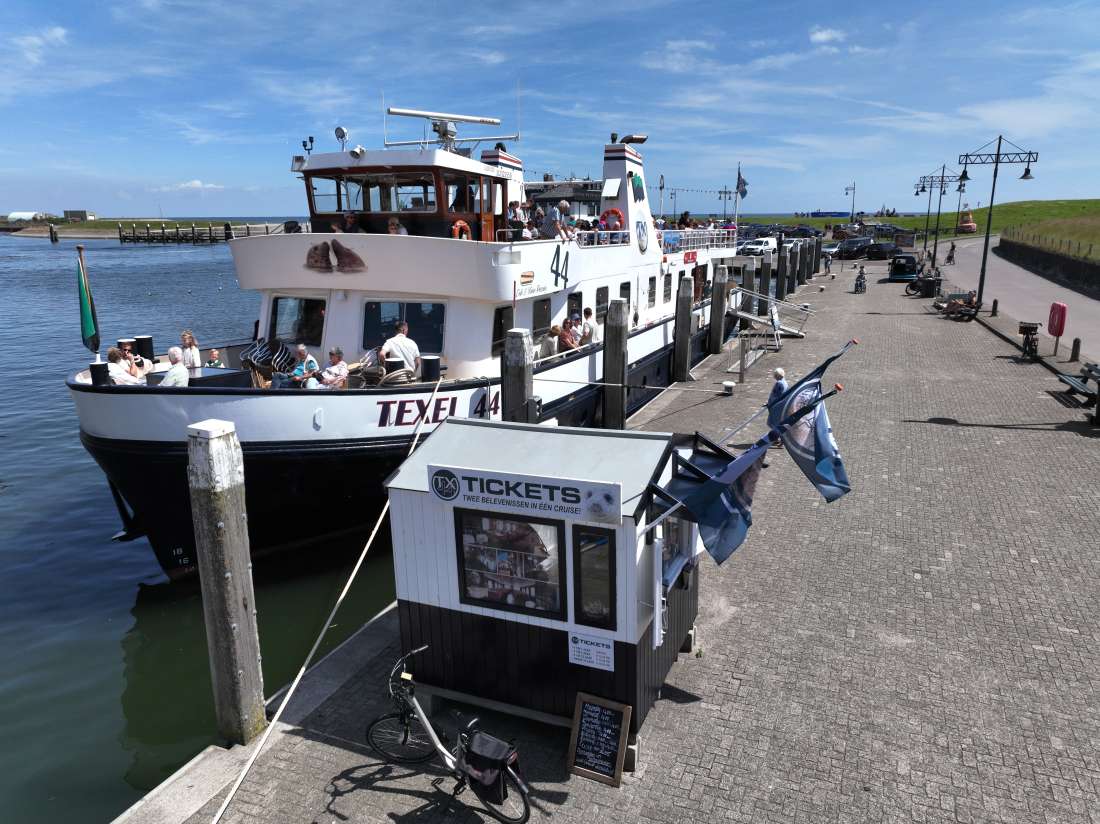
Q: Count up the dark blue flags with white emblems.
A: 2